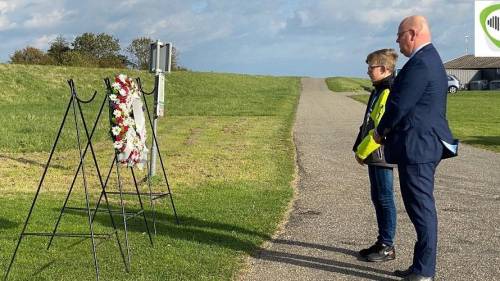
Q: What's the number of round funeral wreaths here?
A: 1